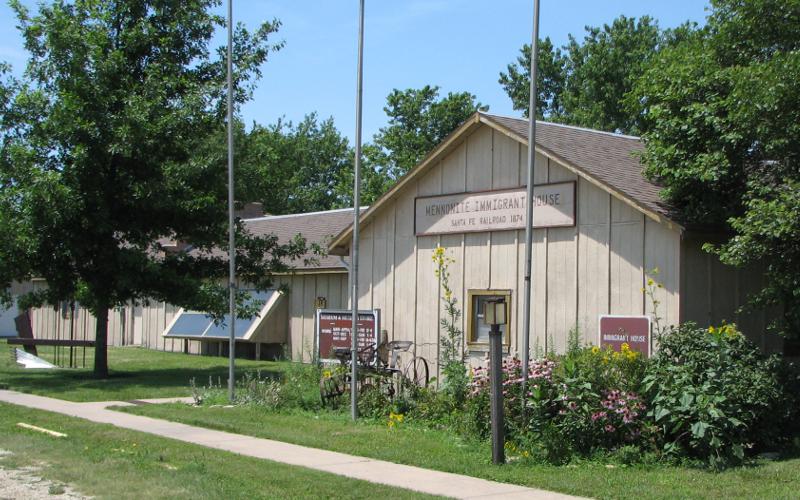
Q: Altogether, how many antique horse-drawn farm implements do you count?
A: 1